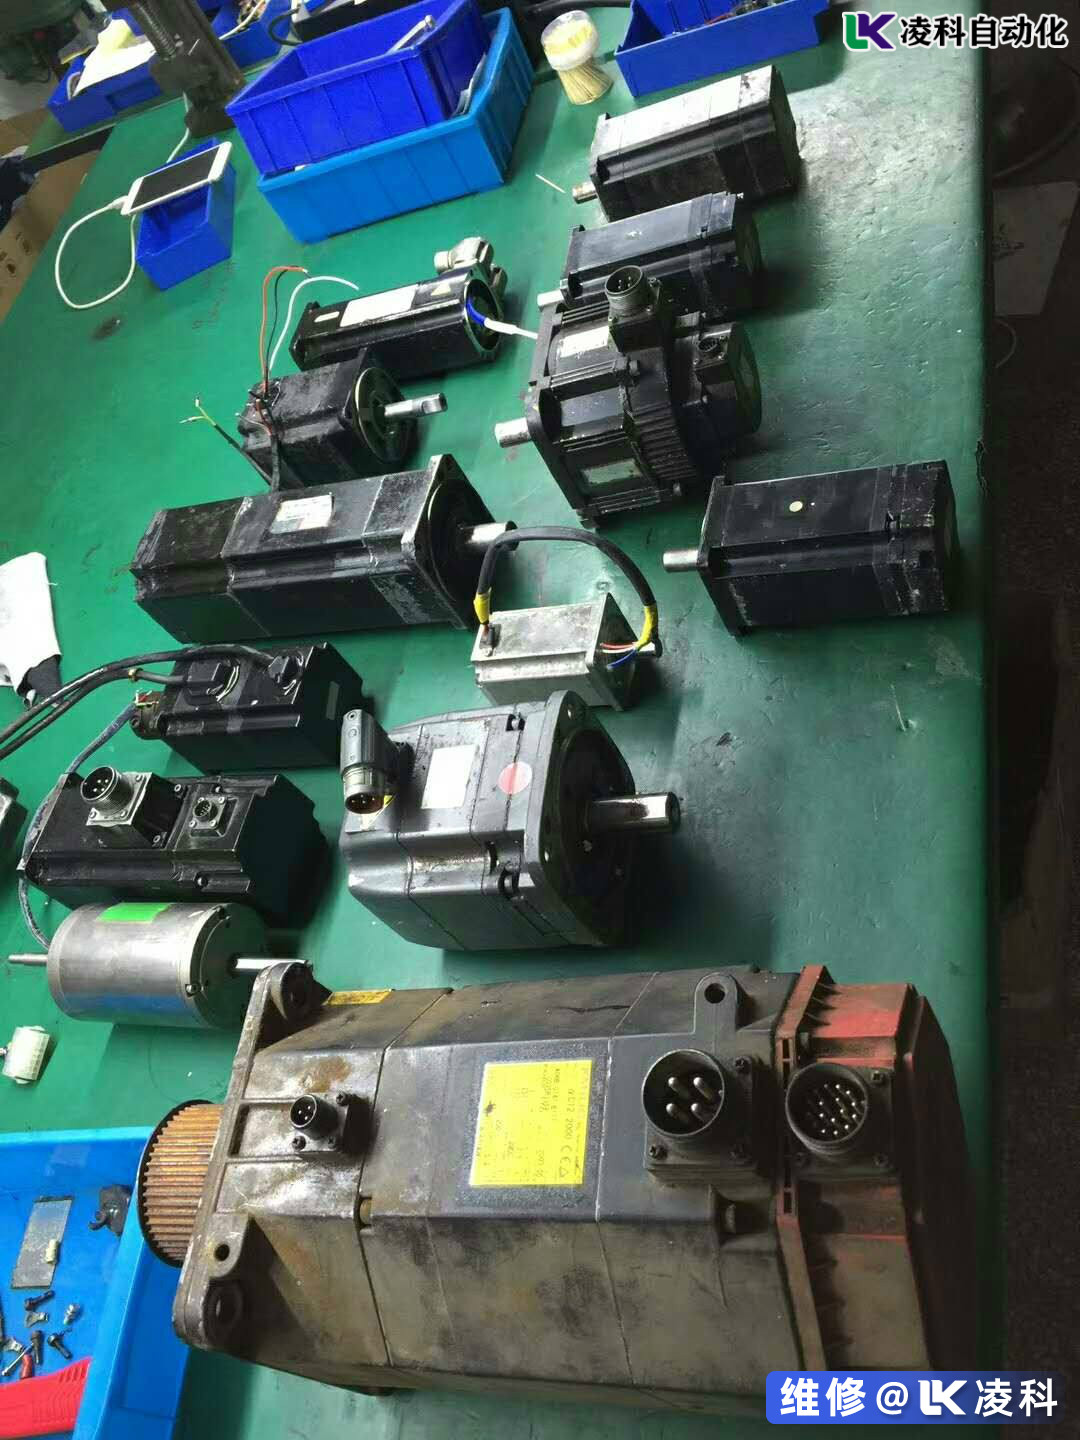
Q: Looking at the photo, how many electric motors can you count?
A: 13